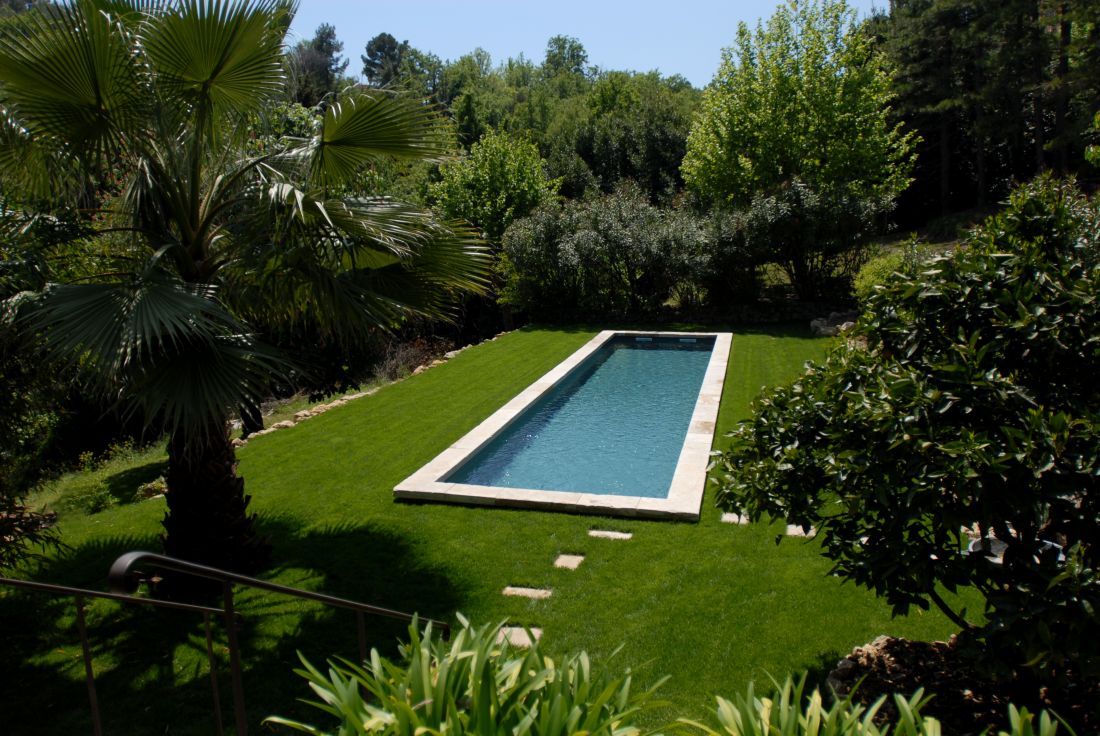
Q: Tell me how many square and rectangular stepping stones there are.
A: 6